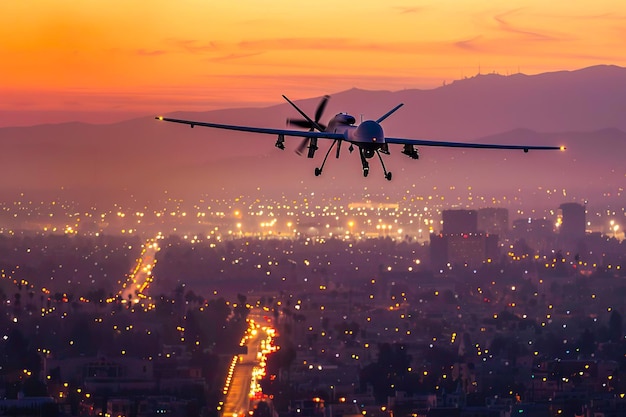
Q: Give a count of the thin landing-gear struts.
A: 3